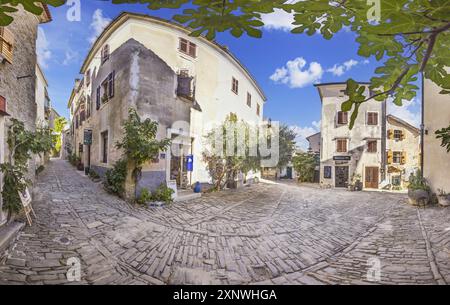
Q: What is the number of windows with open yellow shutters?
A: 2